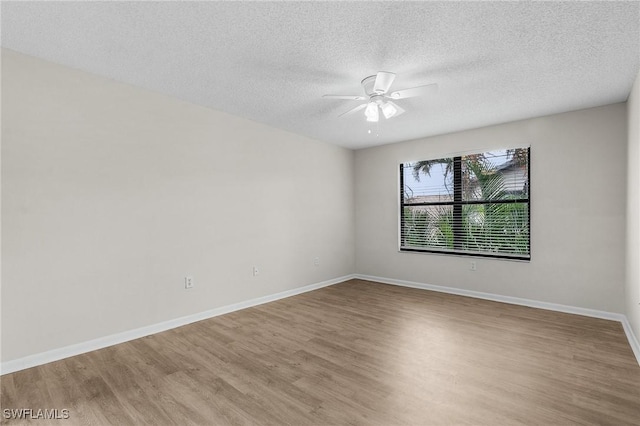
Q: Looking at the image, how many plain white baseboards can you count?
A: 3